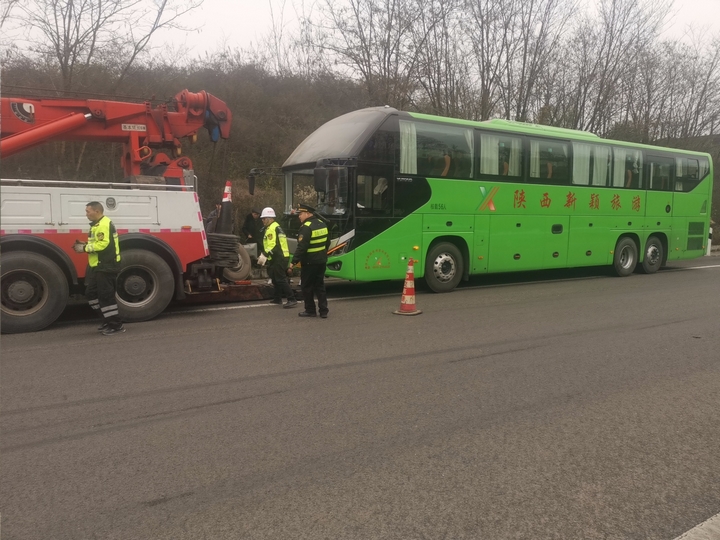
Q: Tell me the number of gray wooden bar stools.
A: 0